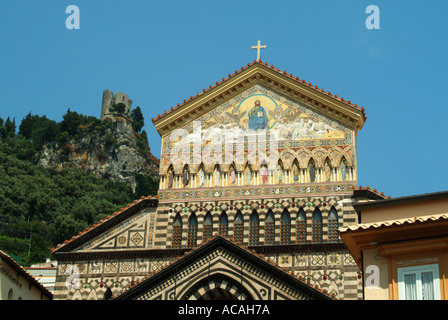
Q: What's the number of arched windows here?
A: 11